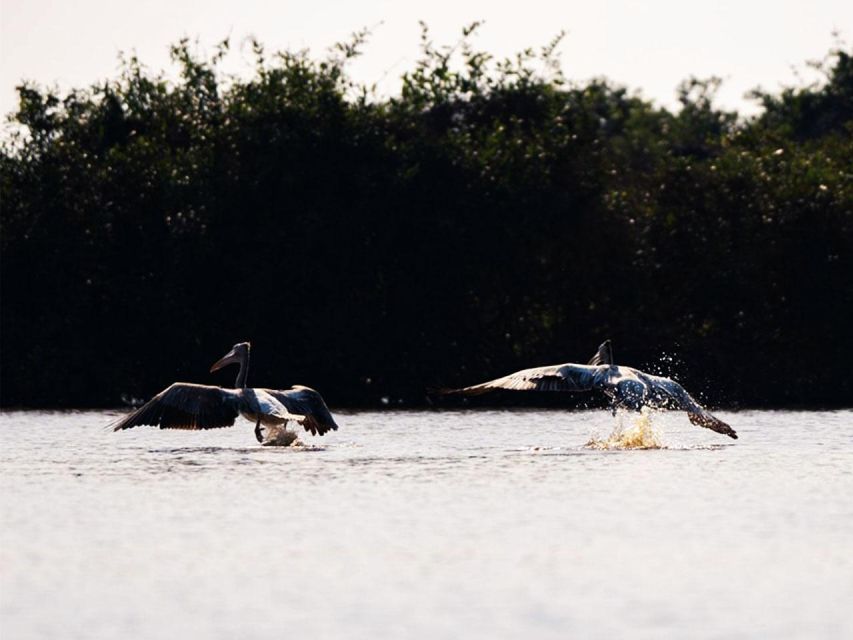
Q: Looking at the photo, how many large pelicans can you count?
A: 2